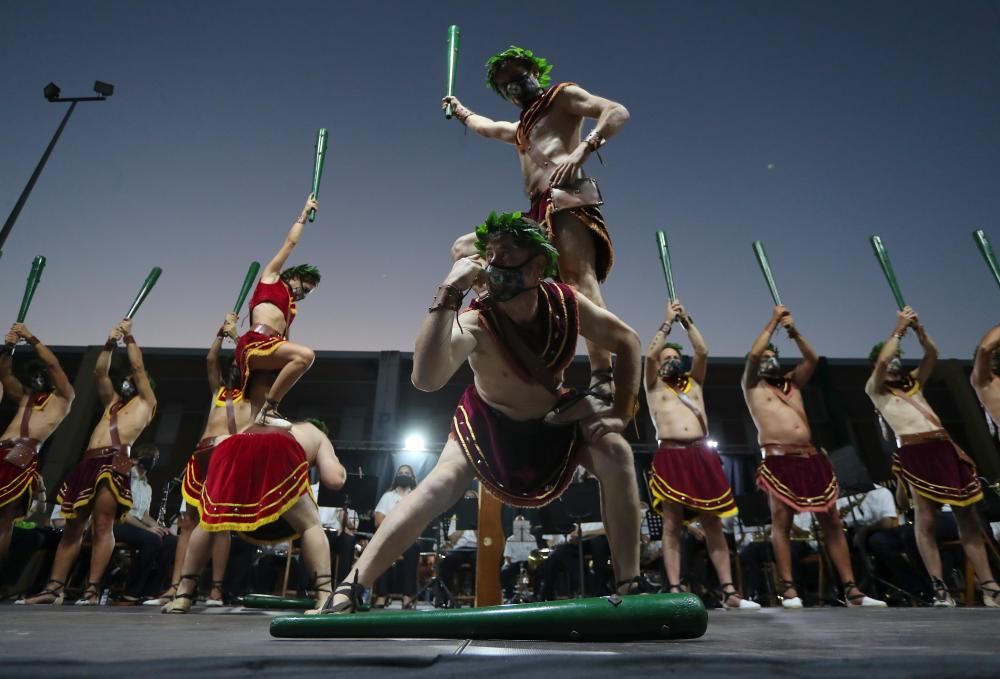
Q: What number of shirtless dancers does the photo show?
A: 10